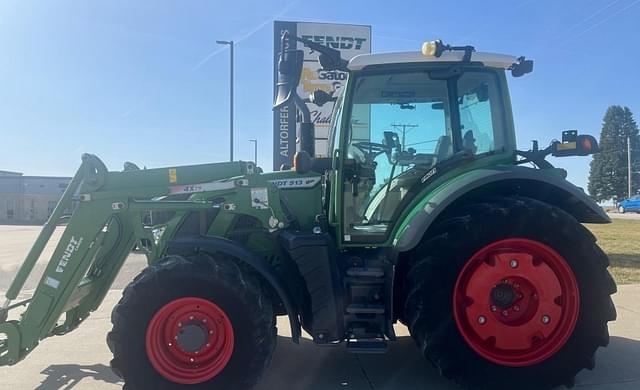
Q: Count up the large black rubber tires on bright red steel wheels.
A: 2